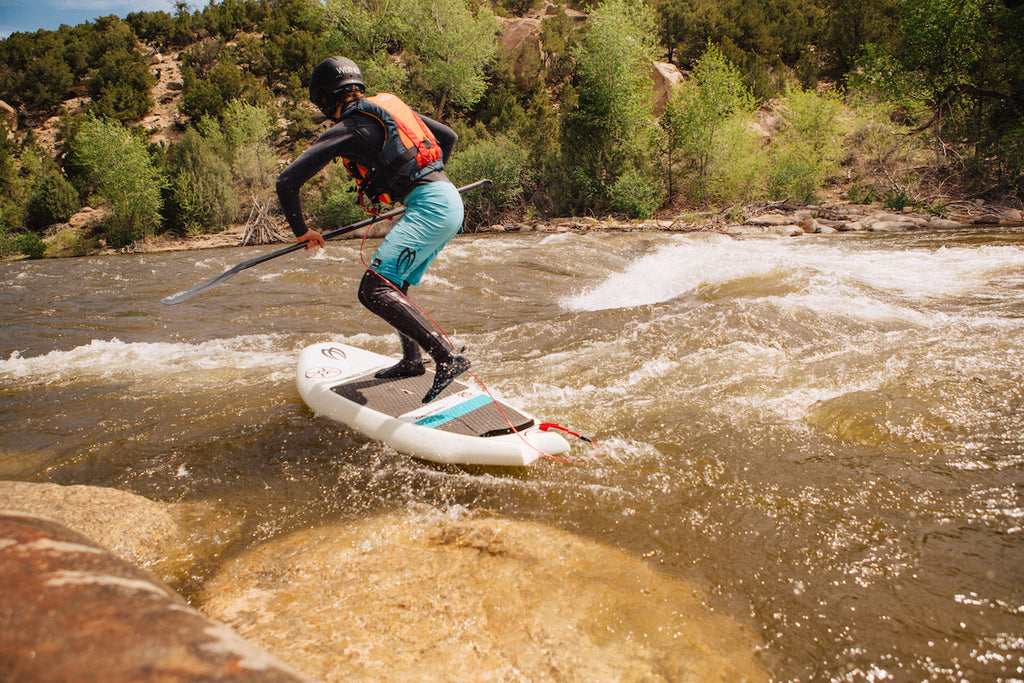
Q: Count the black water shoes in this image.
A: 2